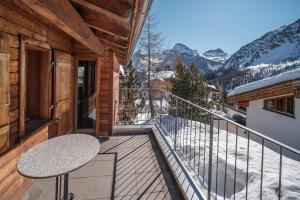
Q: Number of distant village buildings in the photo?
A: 2